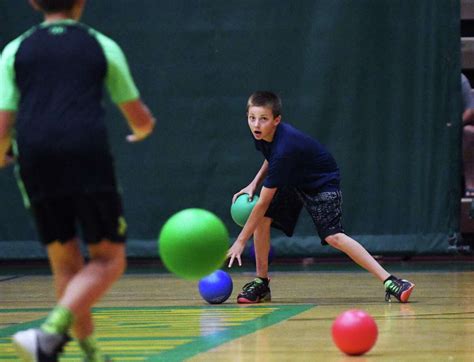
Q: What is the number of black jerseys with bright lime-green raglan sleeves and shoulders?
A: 1